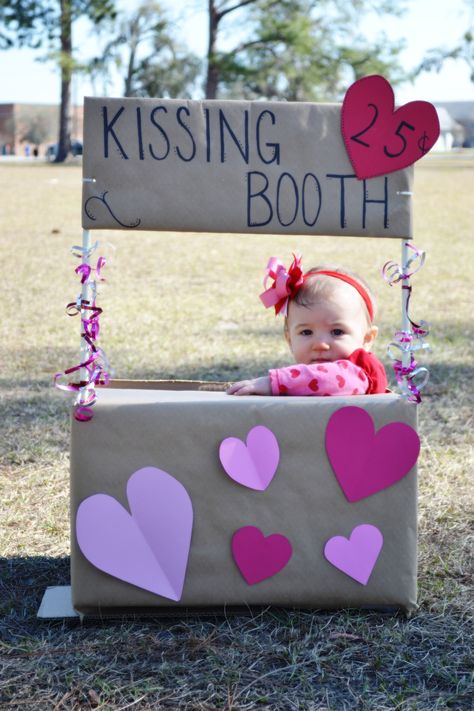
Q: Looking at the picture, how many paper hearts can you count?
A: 6